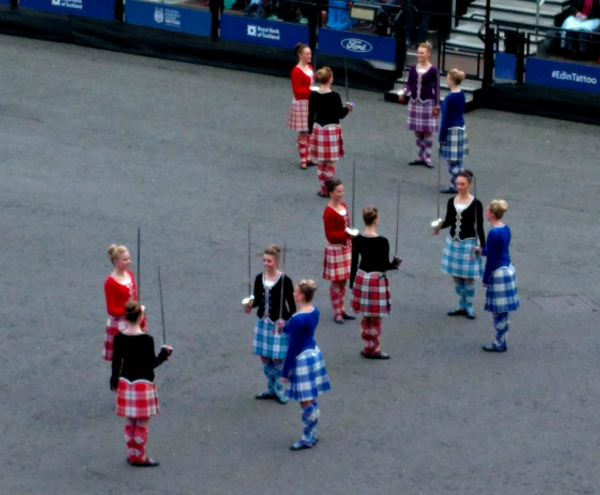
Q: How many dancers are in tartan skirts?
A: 12